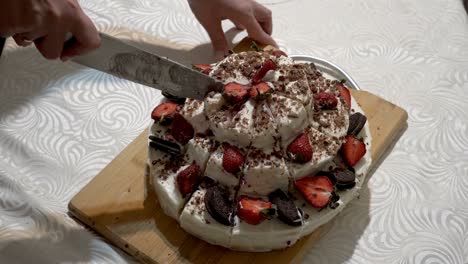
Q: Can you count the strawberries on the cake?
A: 15